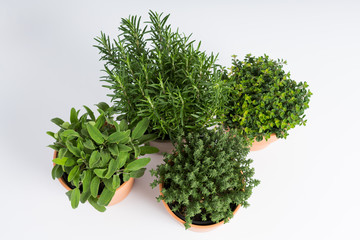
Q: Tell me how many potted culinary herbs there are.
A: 4